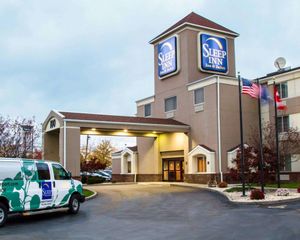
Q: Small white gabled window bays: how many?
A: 3